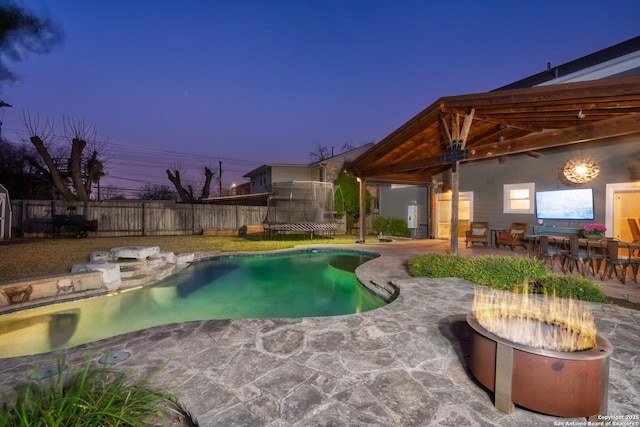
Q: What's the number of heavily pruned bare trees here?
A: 2